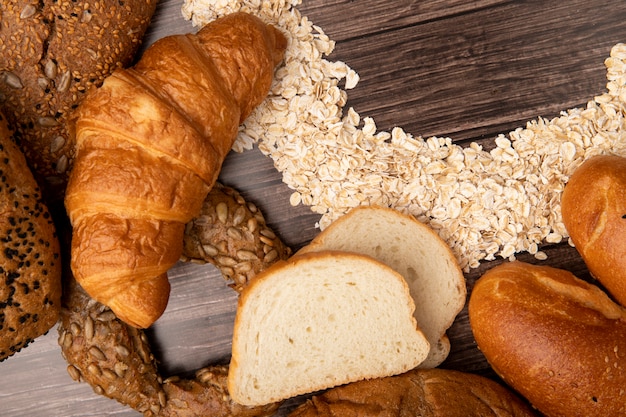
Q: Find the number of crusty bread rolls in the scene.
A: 2